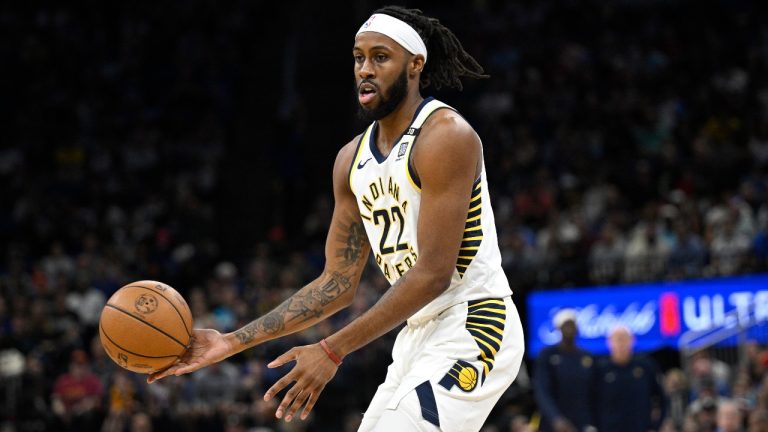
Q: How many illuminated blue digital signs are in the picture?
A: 1